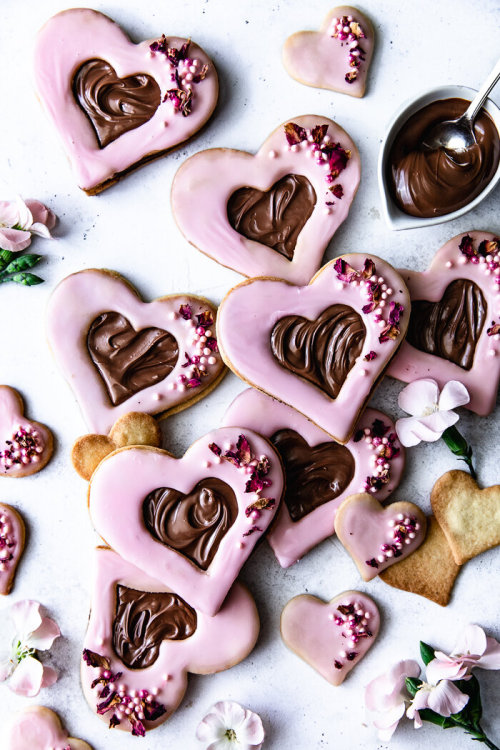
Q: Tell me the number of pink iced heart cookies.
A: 14